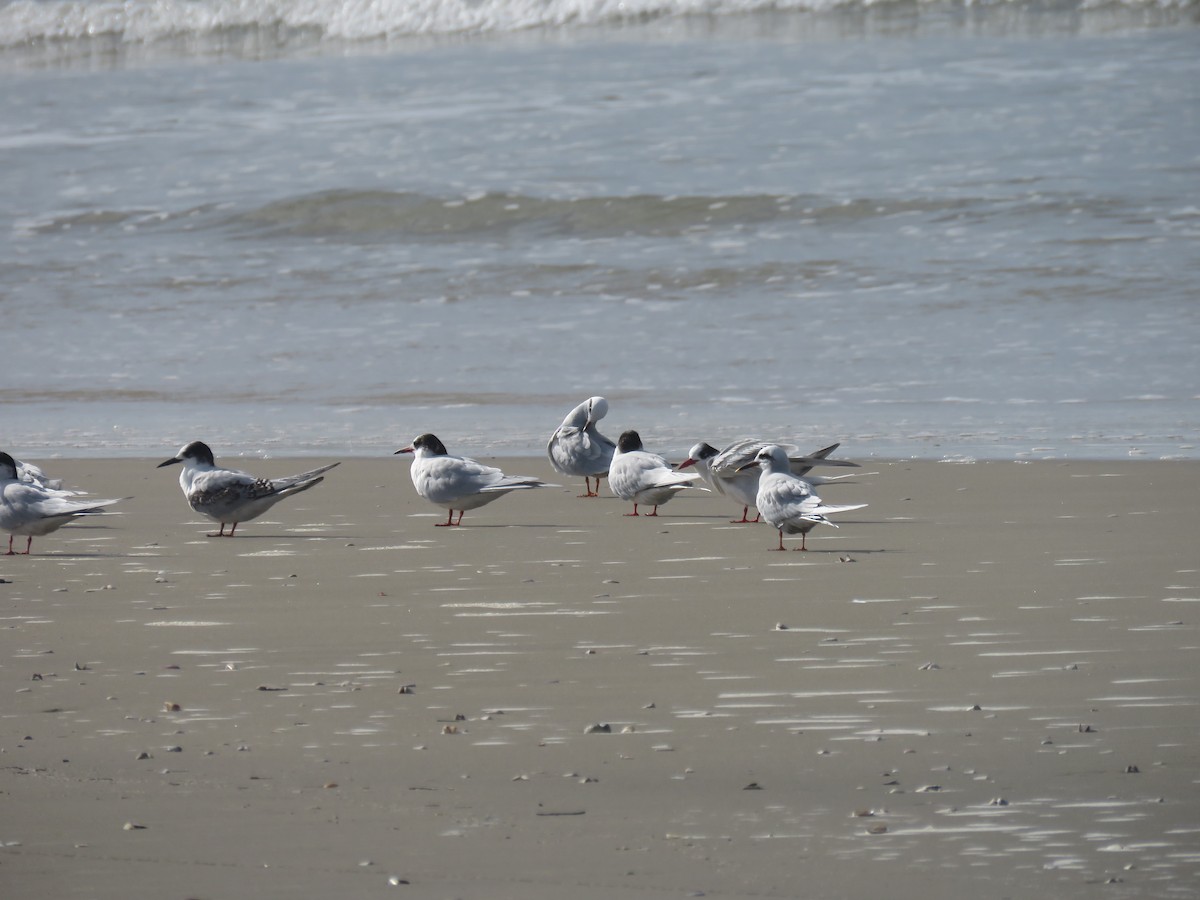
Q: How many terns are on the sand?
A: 8